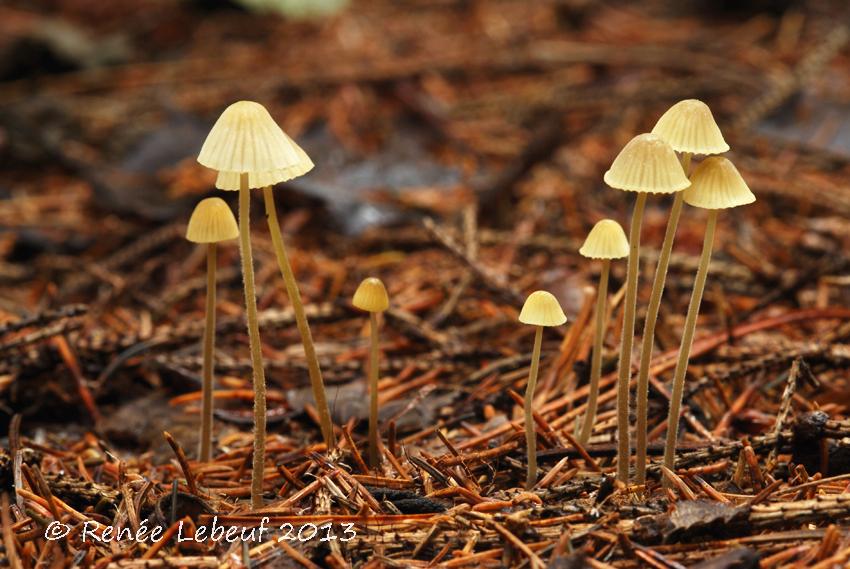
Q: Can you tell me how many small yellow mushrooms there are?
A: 9